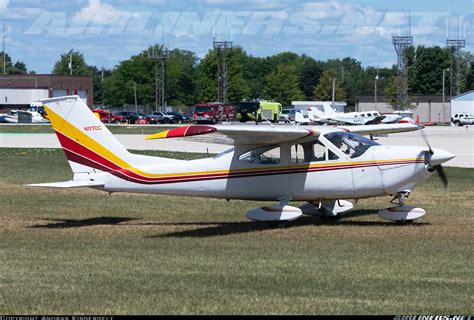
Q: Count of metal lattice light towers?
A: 4